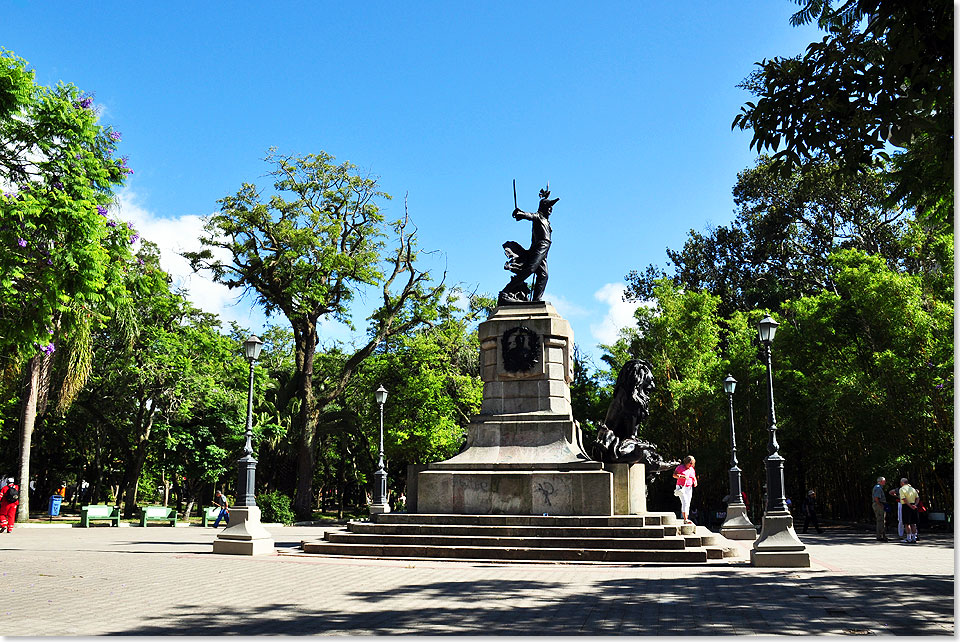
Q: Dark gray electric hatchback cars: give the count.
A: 0